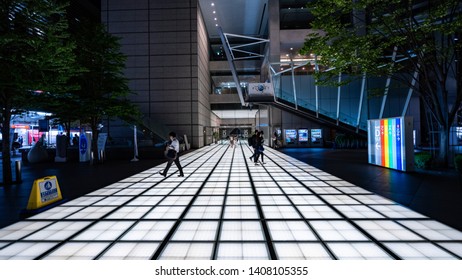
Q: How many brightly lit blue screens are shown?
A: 3